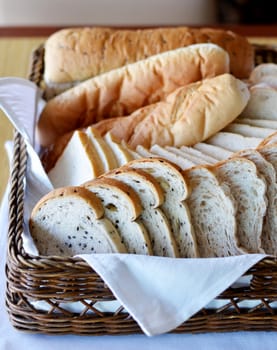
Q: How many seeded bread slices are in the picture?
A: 4